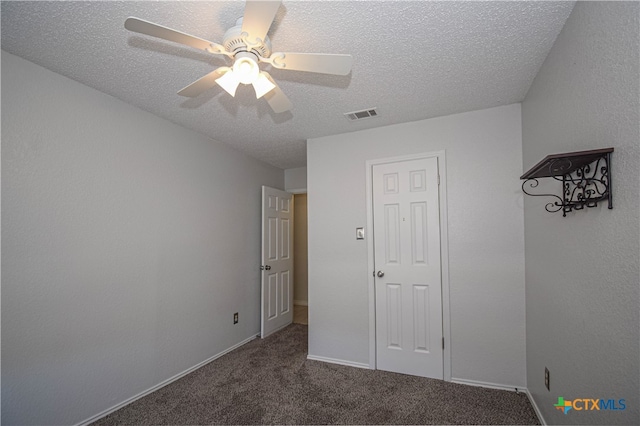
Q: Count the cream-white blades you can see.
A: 5